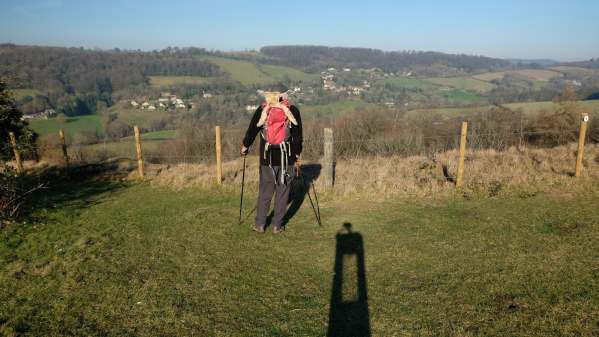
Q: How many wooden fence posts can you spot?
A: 7